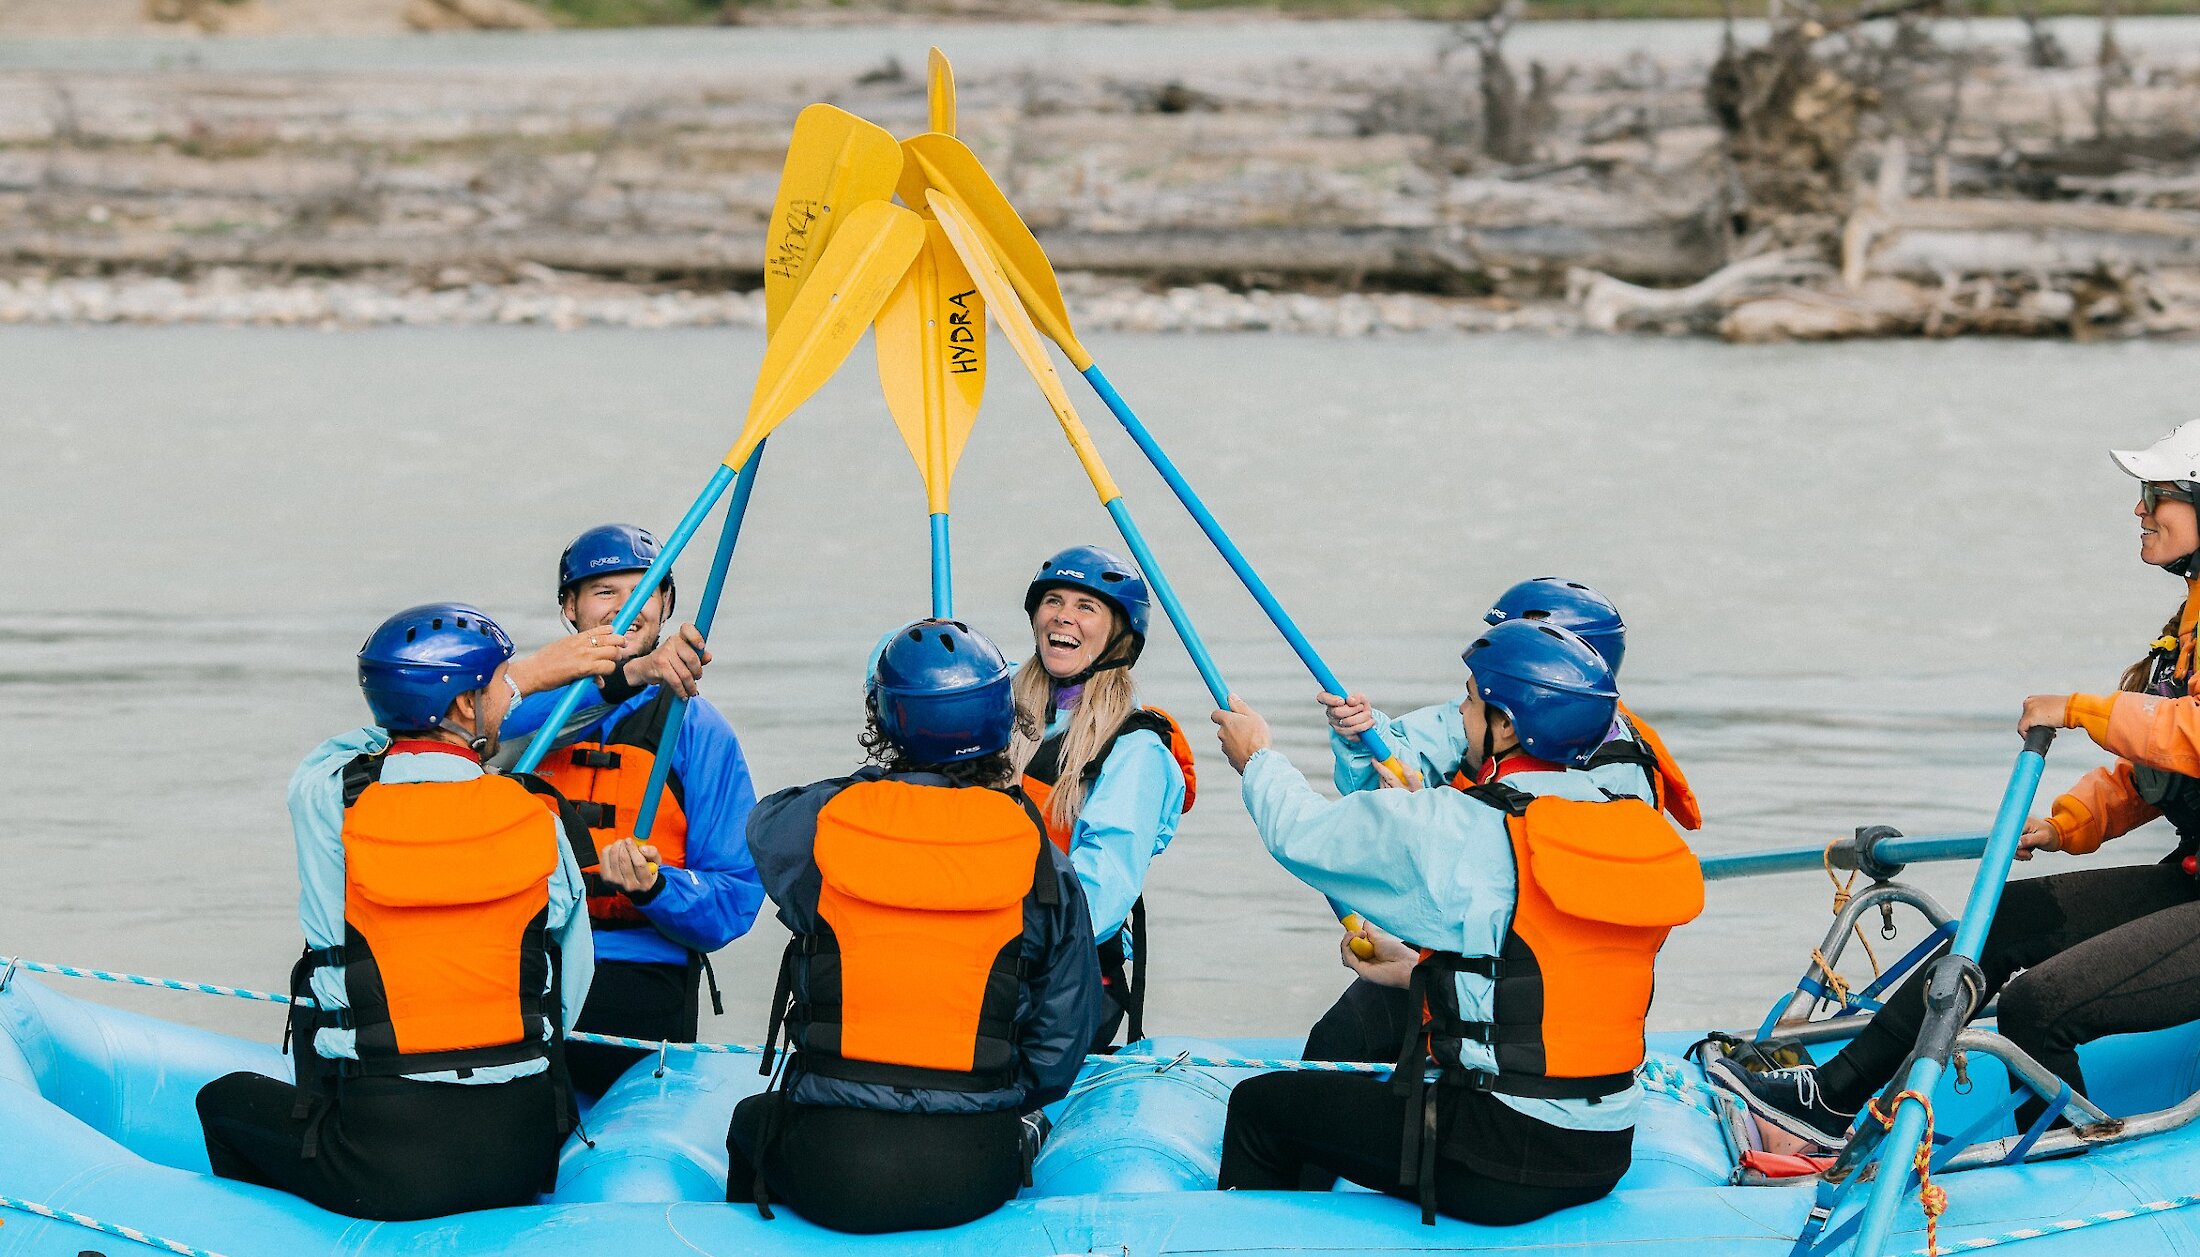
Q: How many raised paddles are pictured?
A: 6